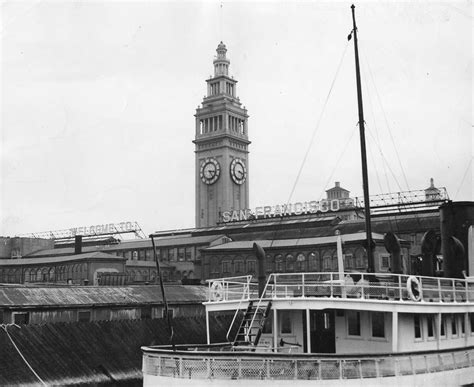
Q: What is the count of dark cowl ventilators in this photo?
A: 4